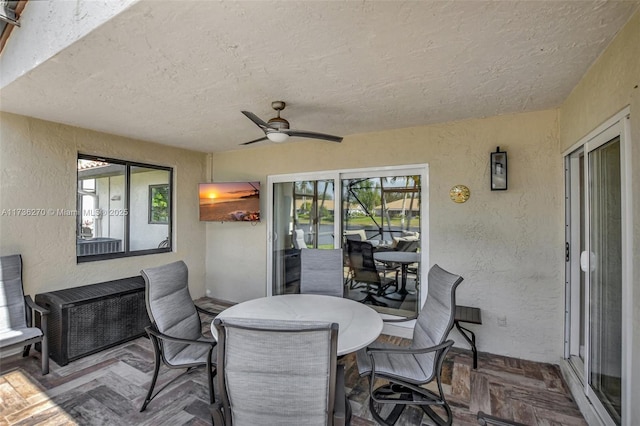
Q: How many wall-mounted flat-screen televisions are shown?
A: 1